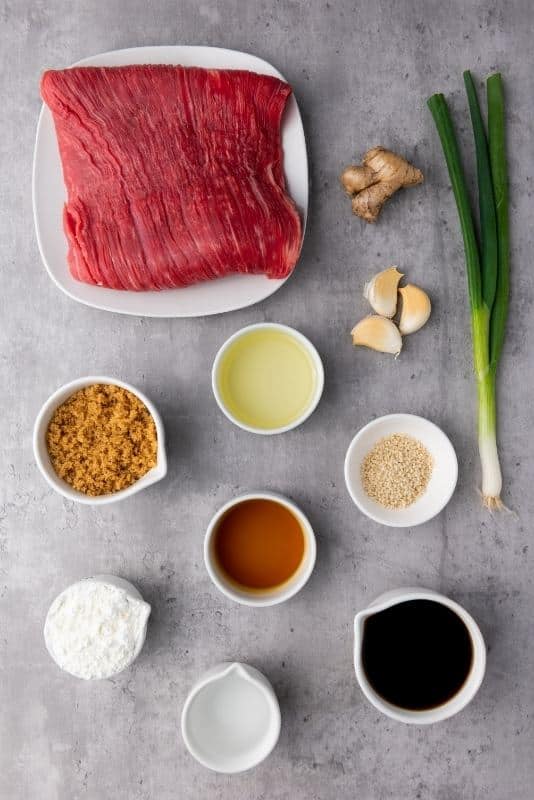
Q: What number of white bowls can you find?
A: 7